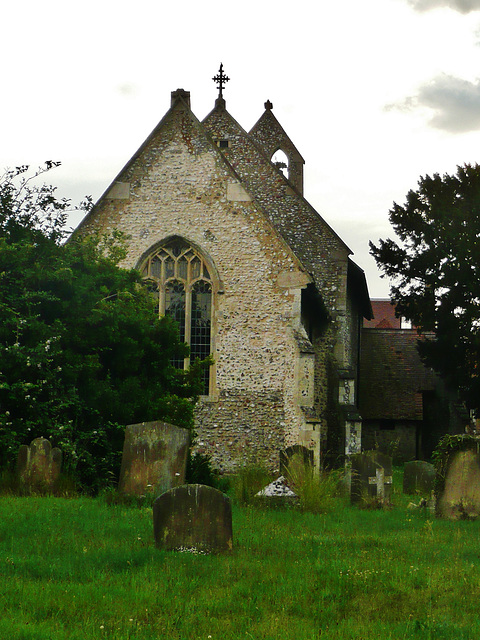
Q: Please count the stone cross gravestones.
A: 1